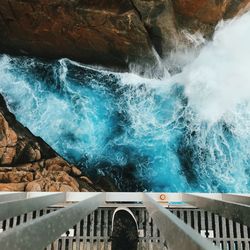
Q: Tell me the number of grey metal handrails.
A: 6